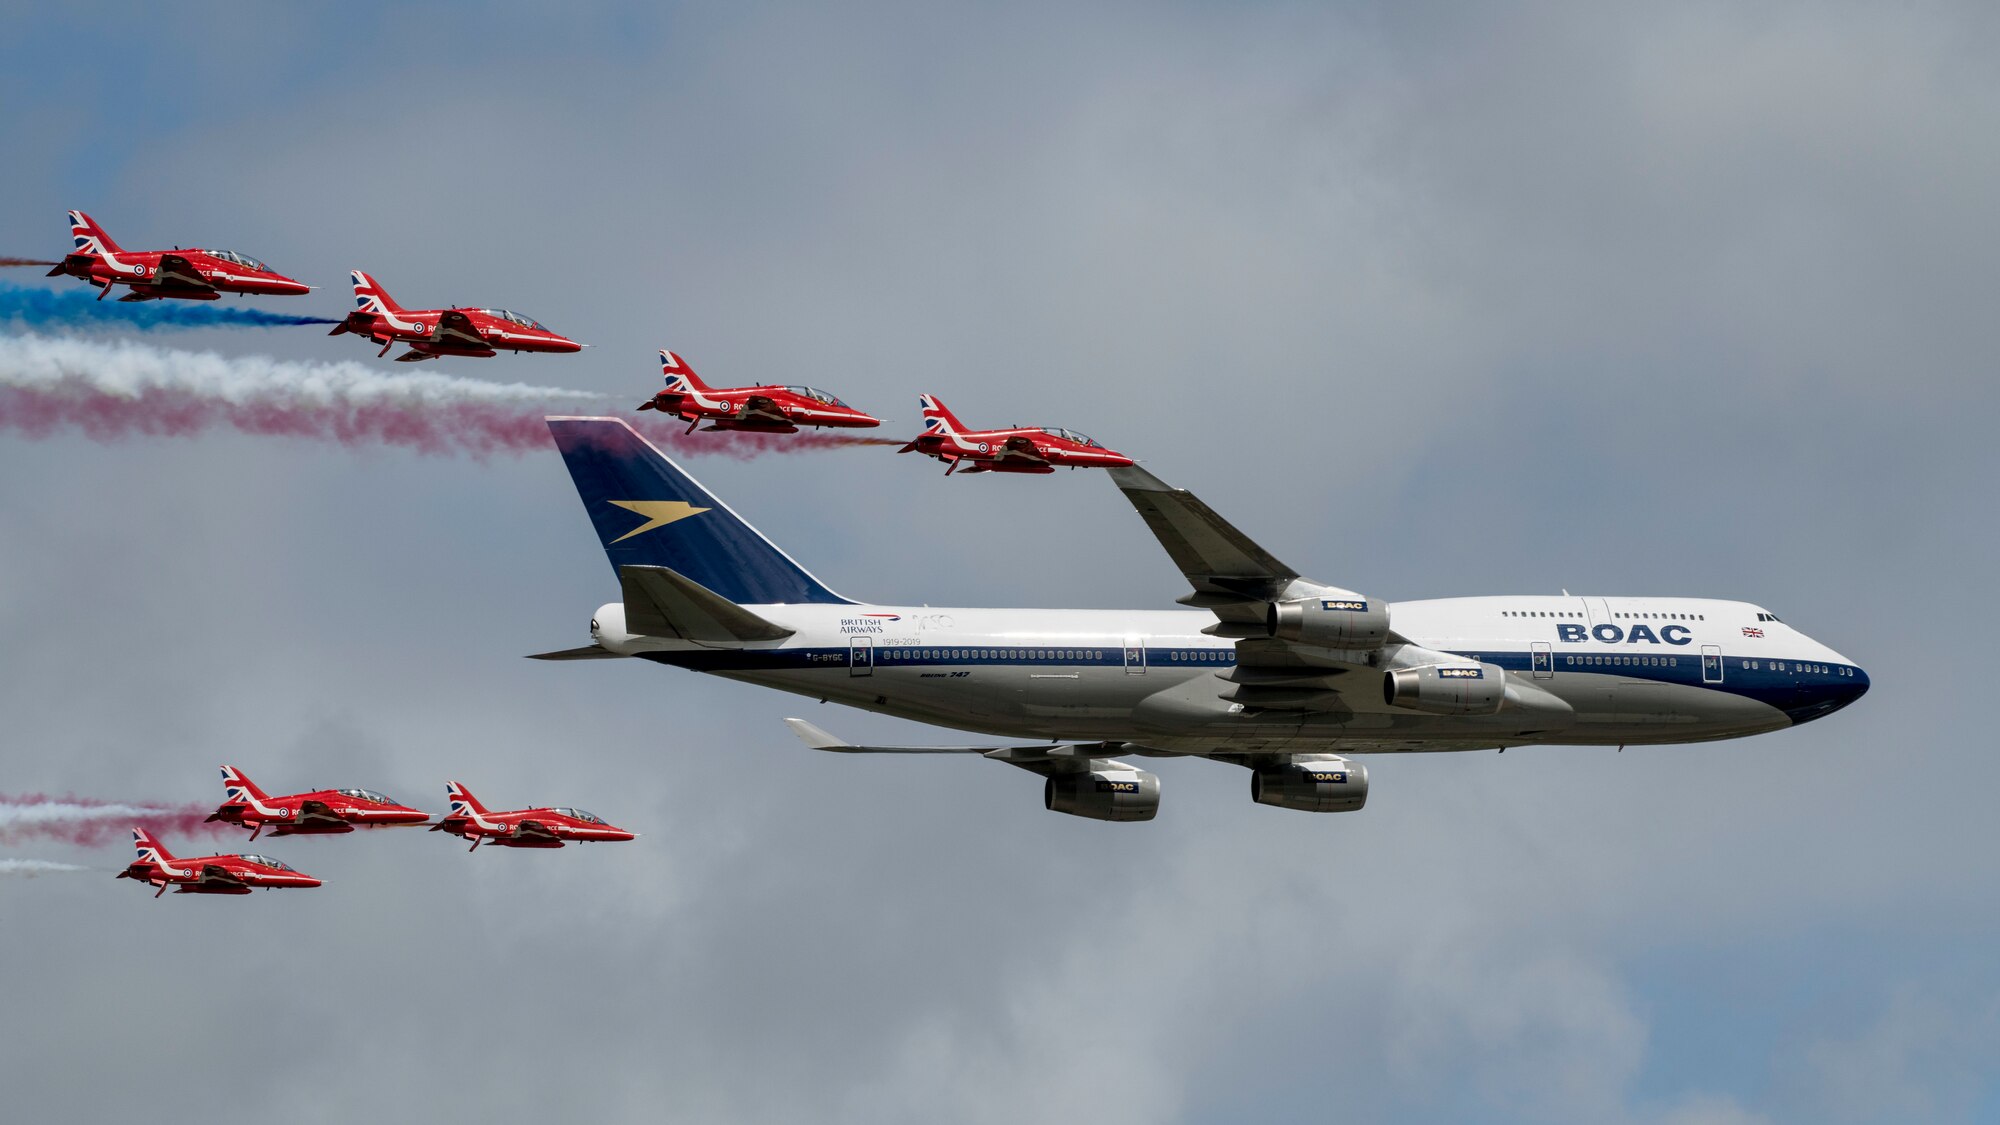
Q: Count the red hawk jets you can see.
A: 7